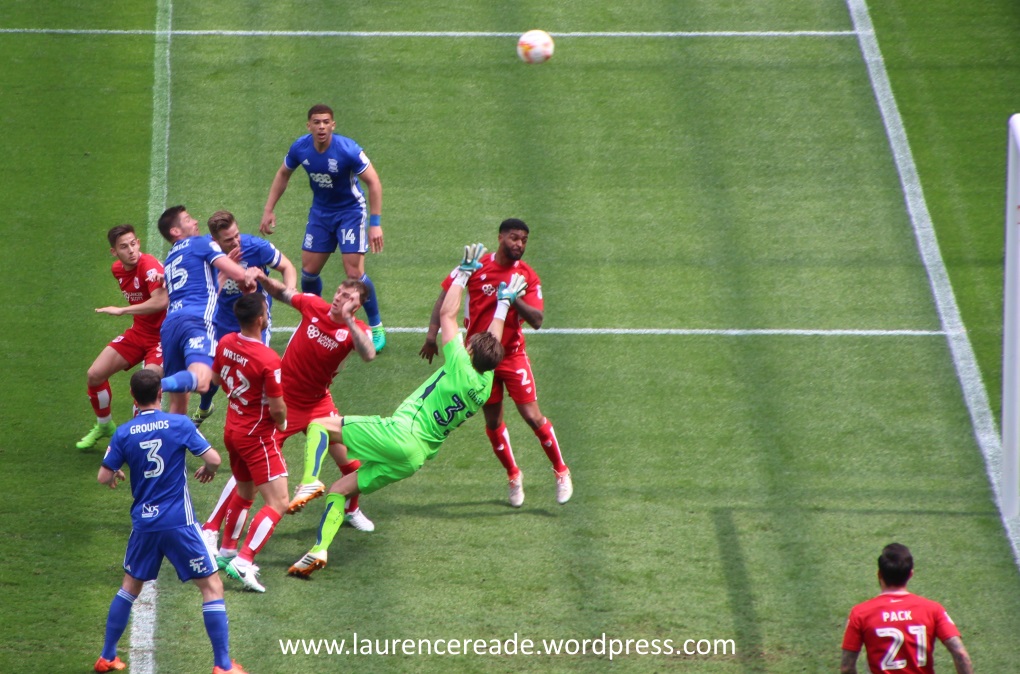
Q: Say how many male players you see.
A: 10